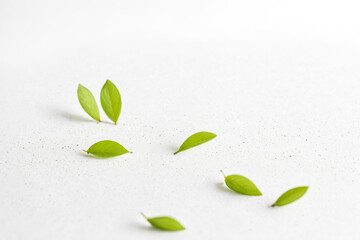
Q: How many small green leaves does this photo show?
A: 7